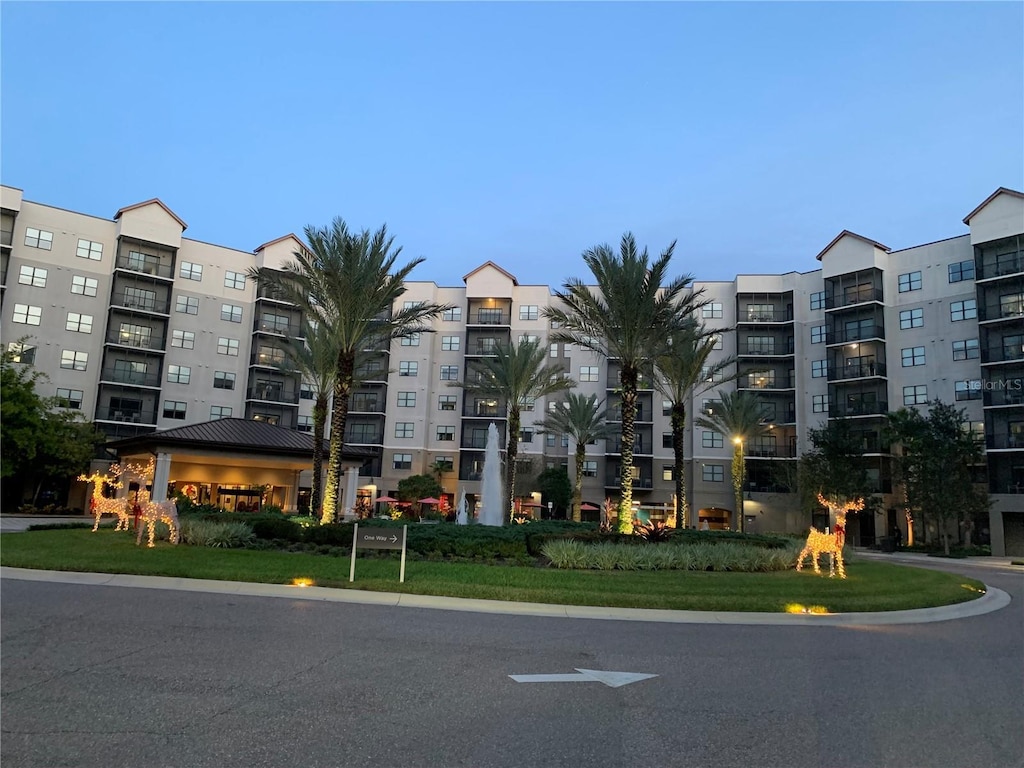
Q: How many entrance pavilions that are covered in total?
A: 1